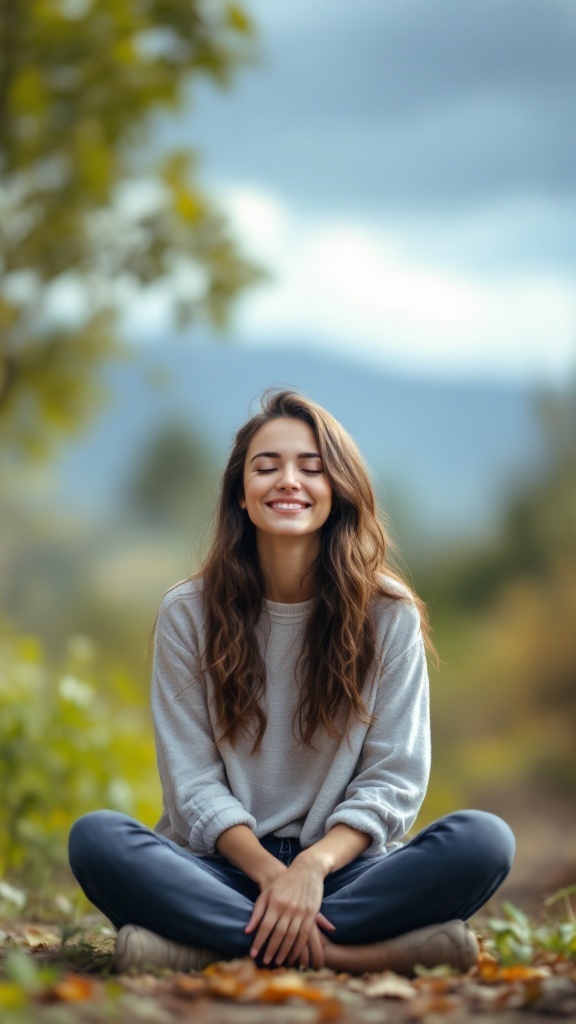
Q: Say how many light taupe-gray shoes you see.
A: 2